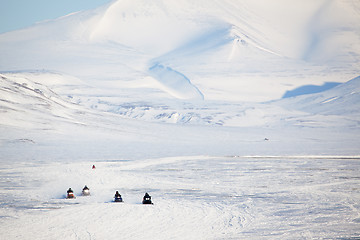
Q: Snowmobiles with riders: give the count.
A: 4